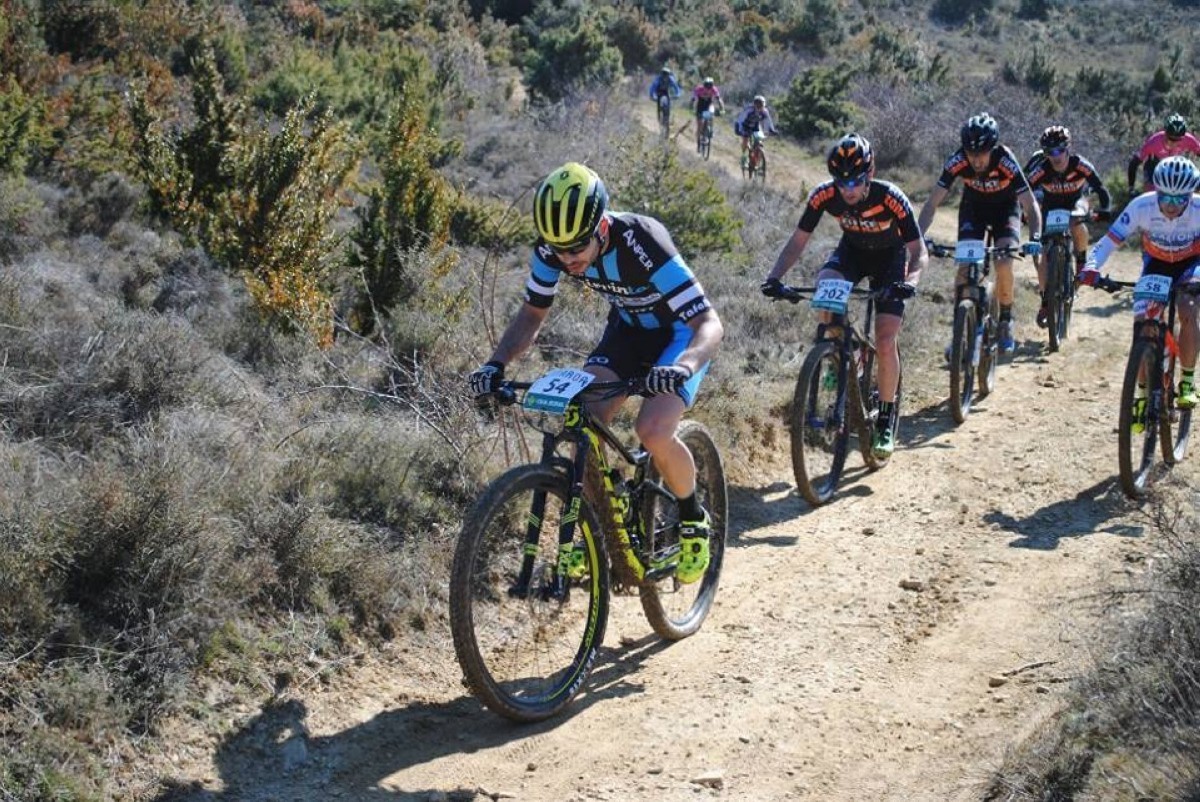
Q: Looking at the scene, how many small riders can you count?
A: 3